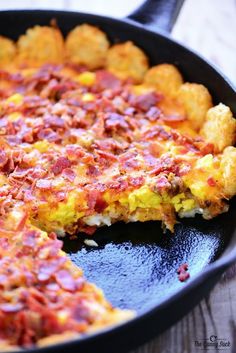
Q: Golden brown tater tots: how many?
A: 8